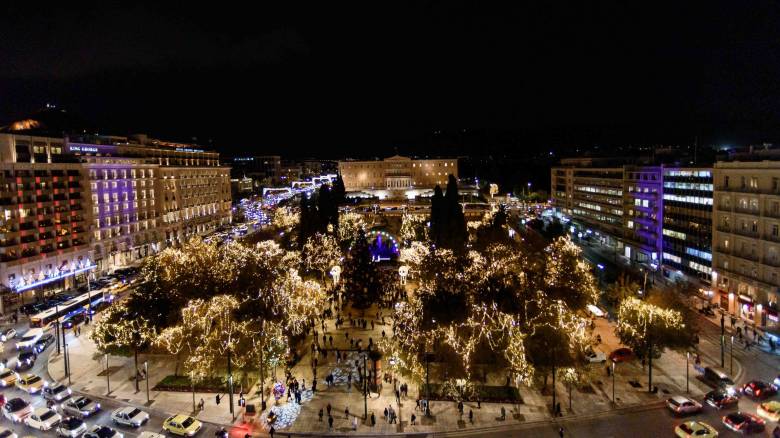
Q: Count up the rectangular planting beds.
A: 2